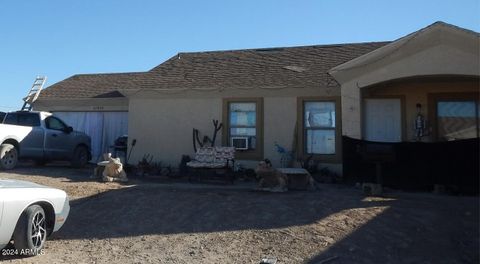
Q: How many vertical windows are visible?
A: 2